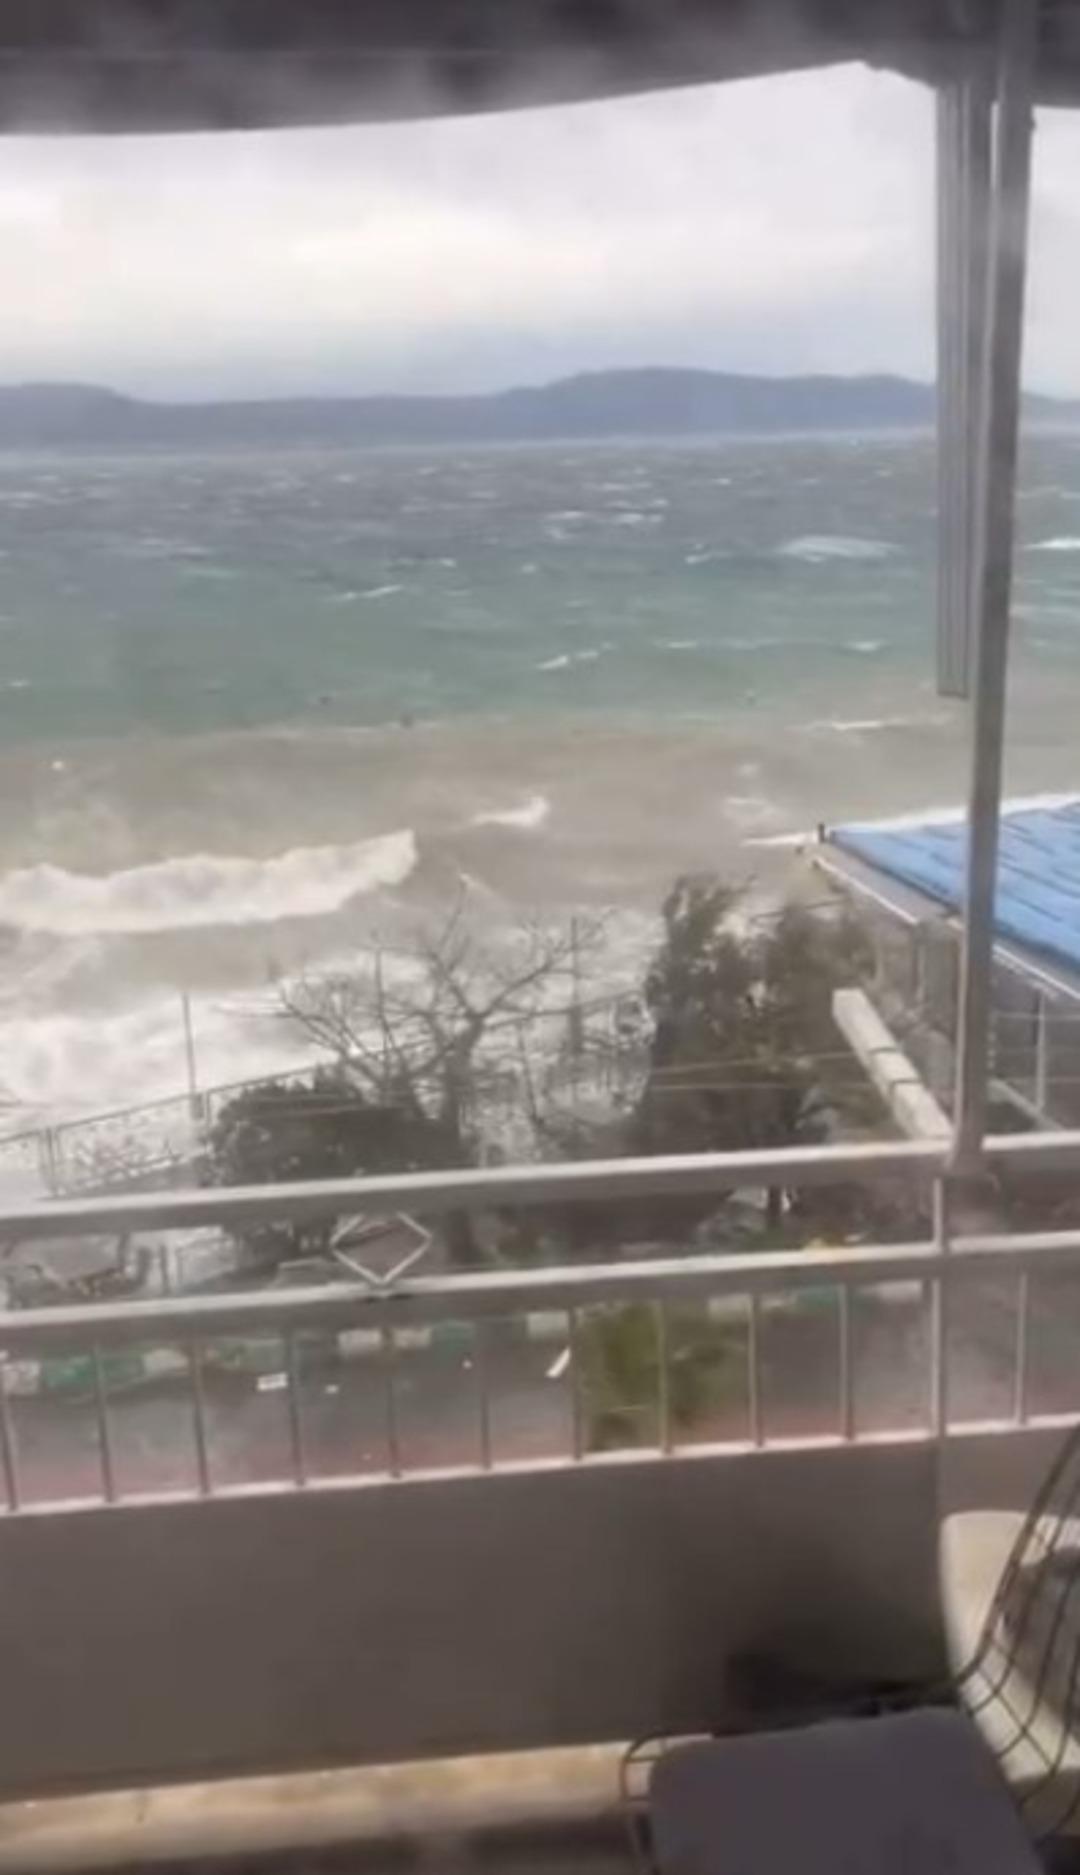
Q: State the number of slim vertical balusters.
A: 11